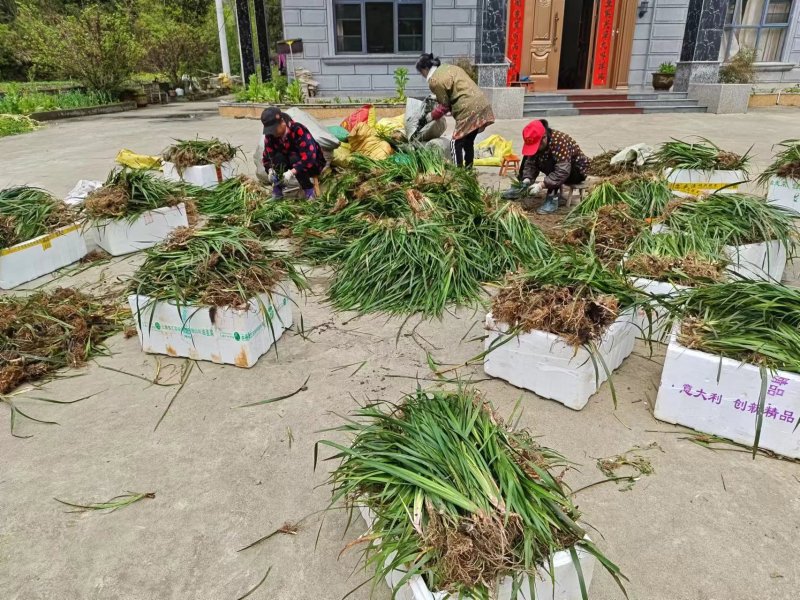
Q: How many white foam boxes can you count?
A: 11